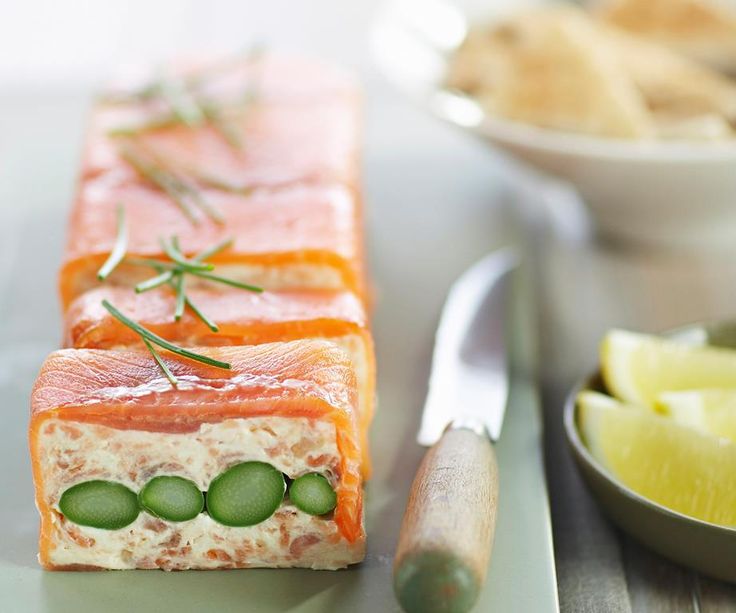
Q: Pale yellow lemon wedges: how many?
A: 3